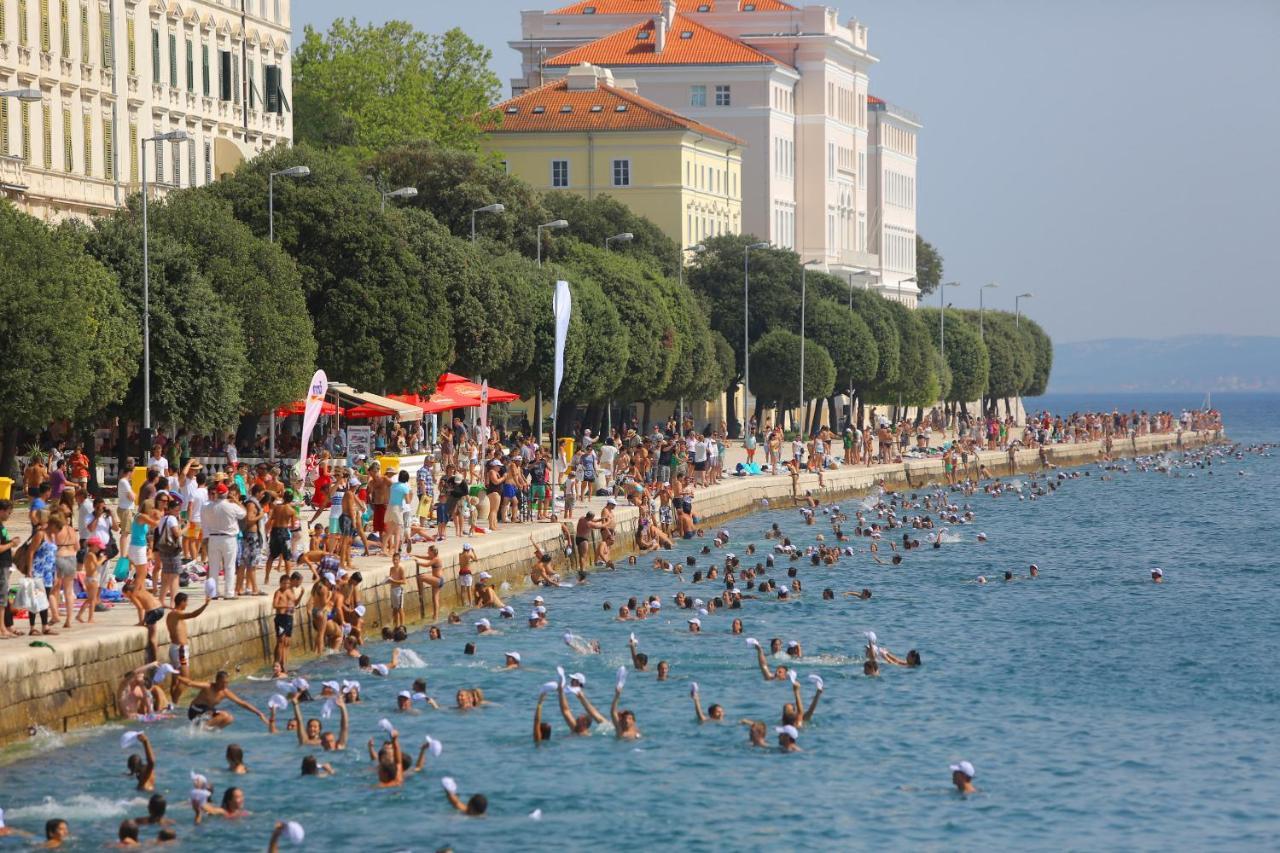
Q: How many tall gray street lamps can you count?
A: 15